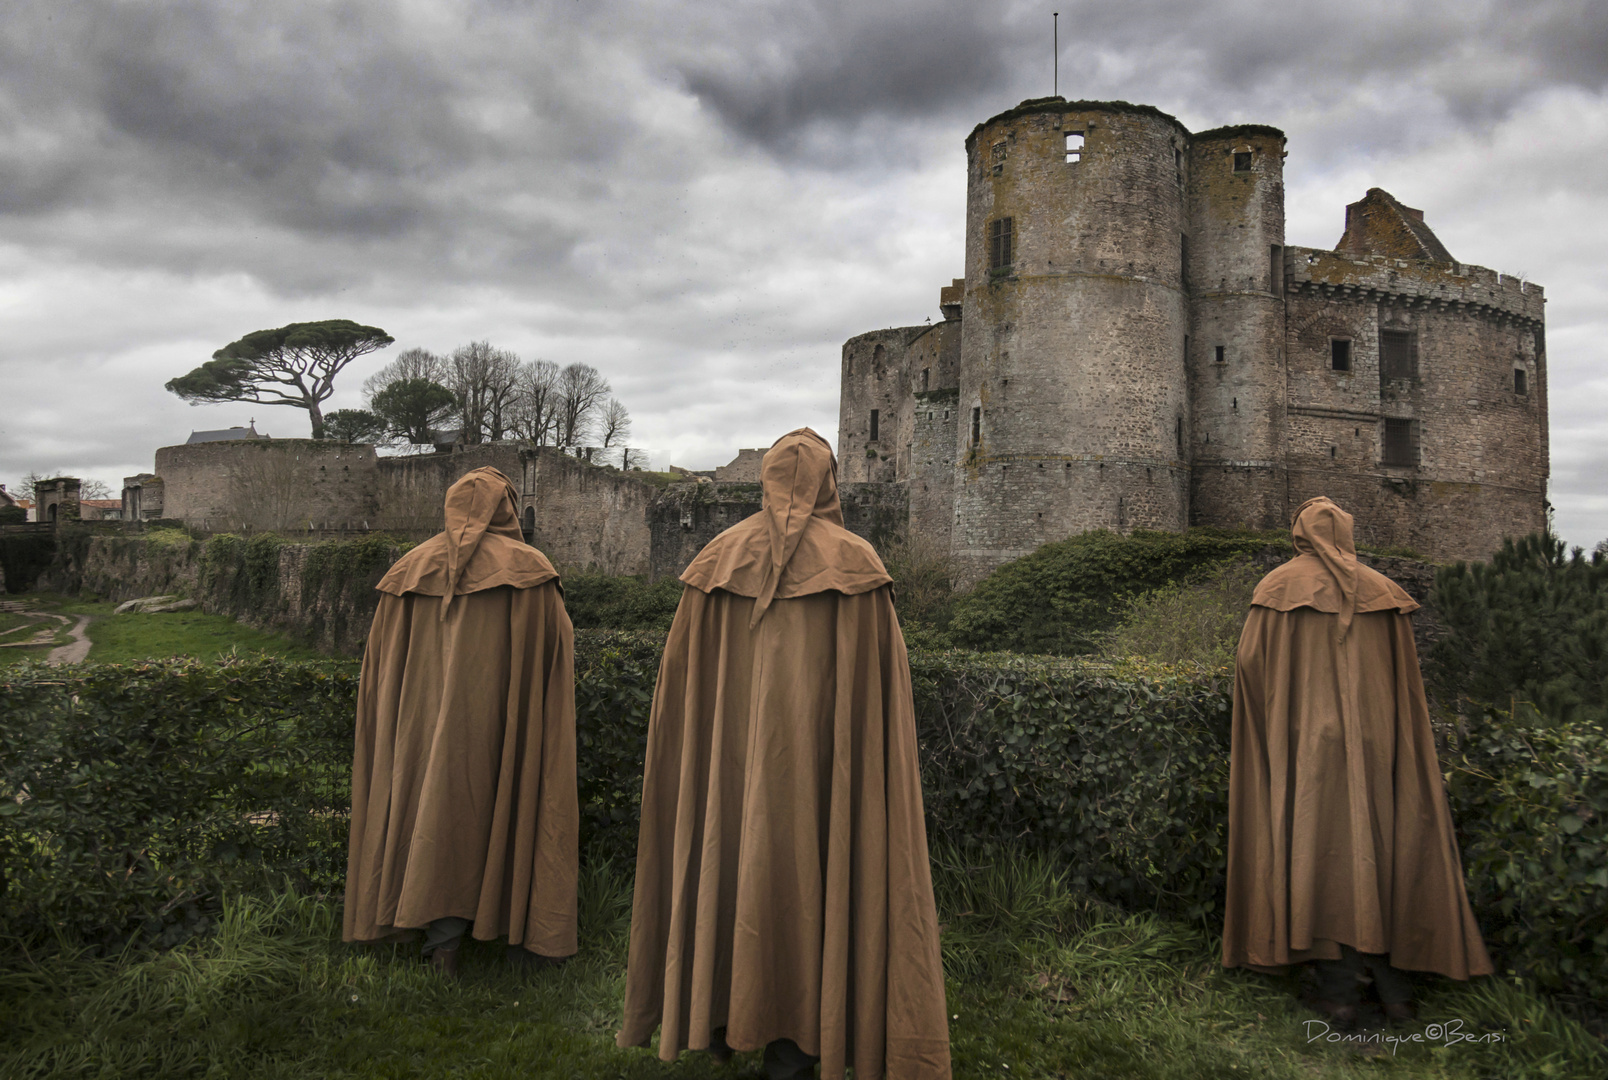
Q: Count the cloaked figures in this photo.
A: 3